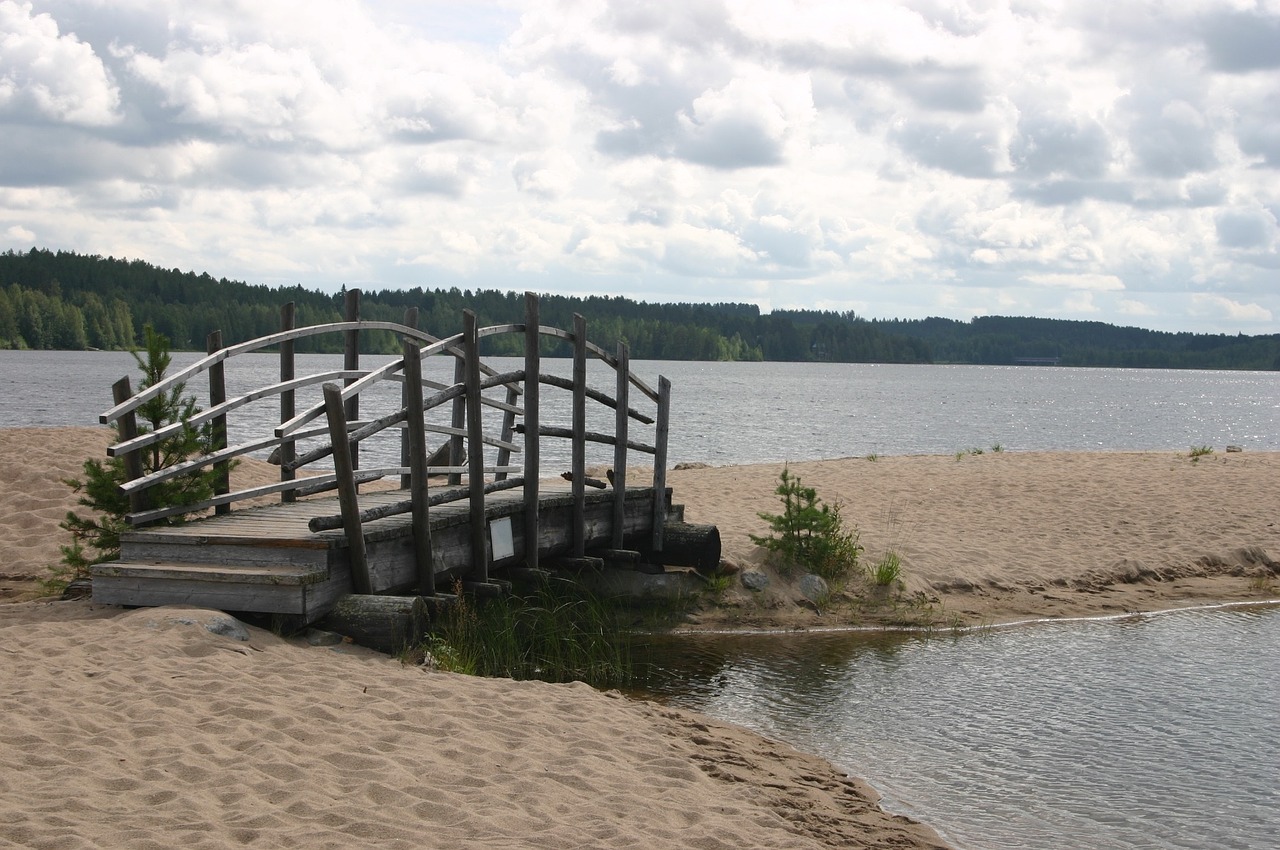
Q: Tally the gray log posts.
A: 14